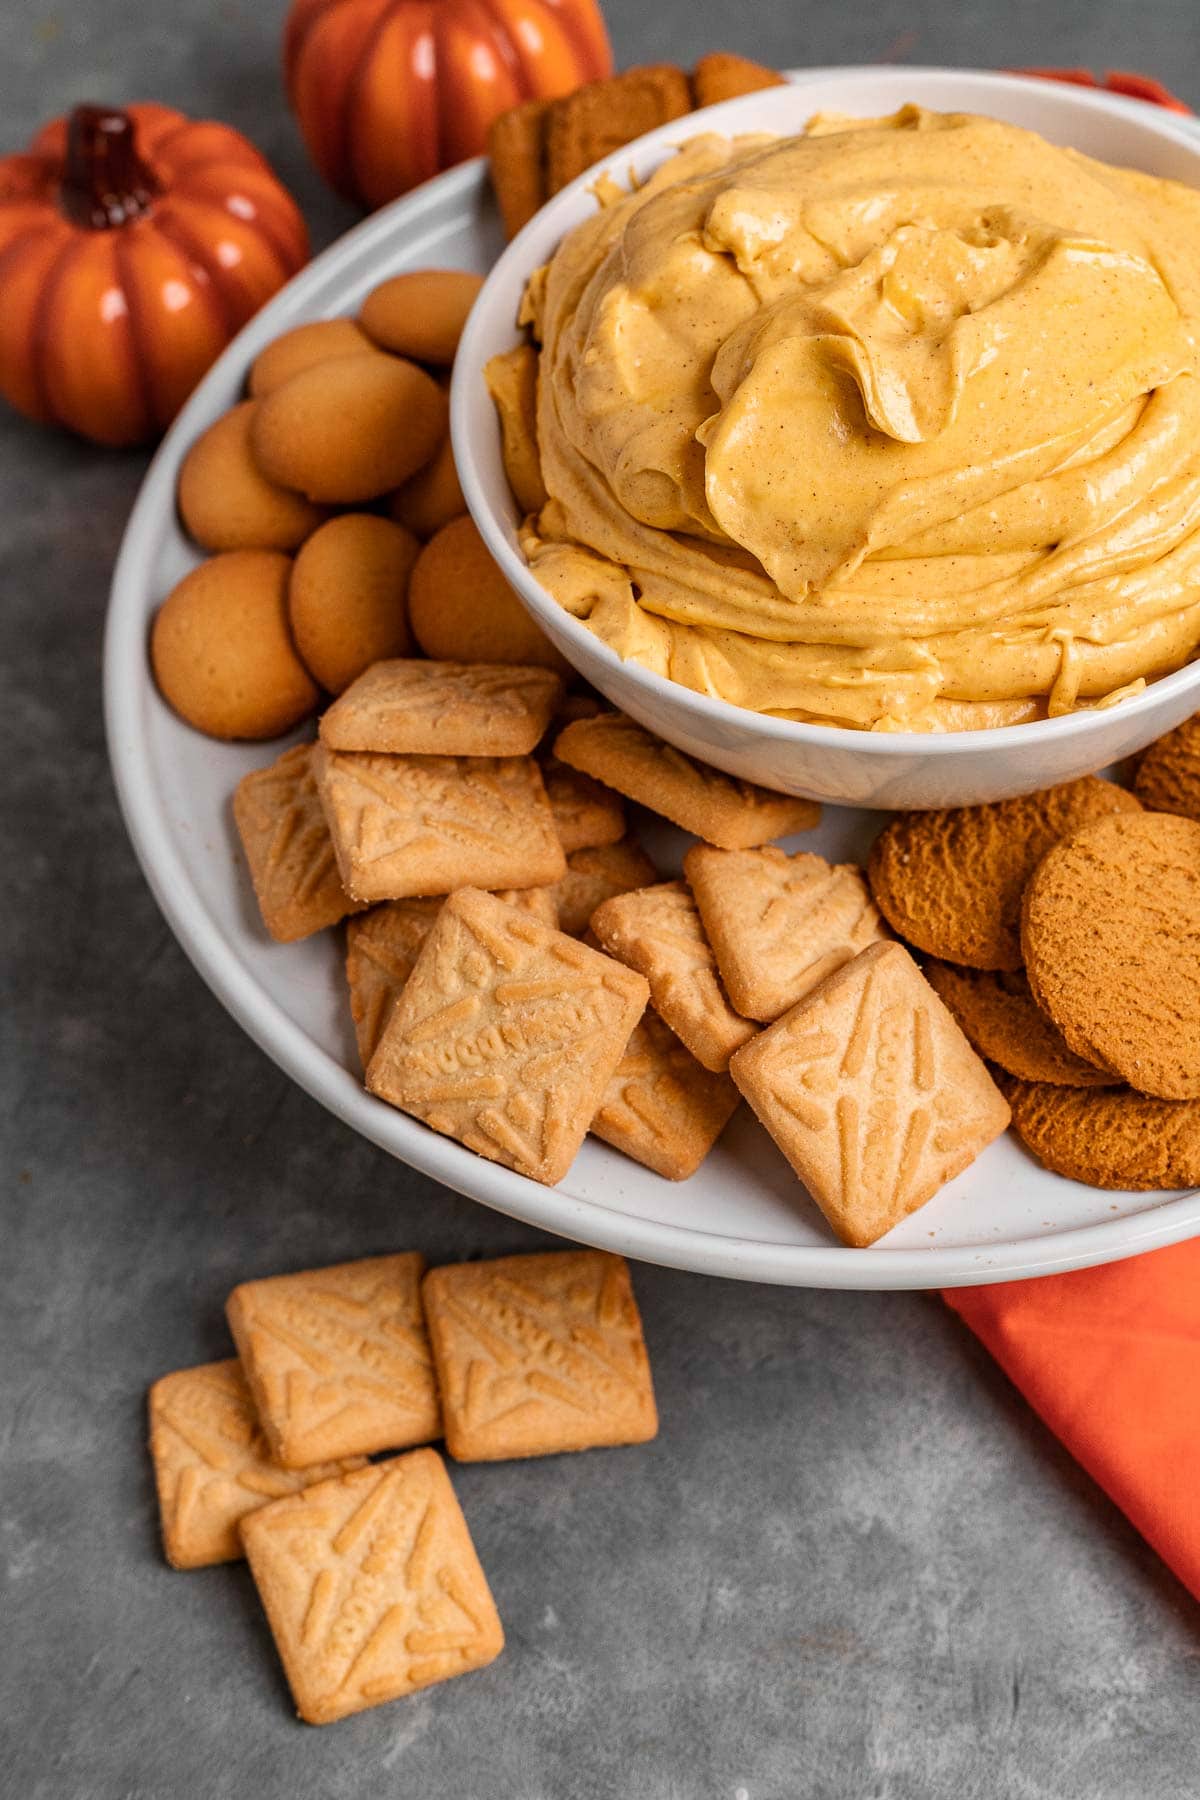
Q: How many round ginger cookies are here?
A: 5